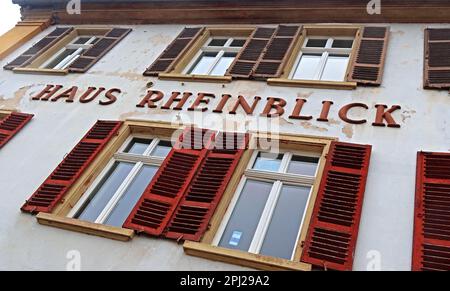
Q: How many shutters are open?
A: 13